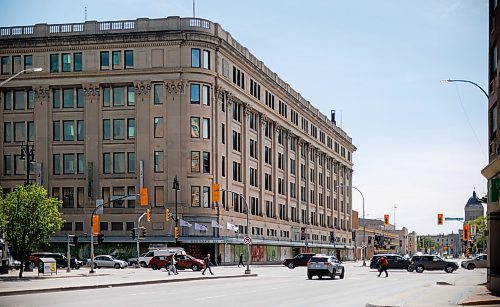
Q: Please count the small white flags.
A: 4